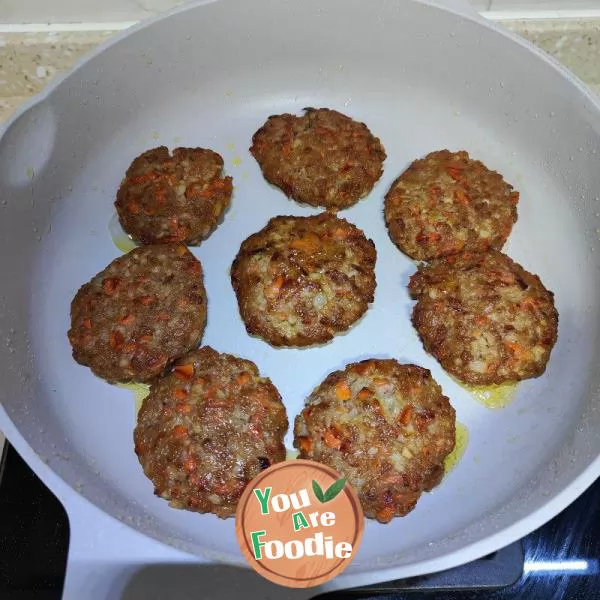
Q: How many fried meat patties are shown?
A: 8